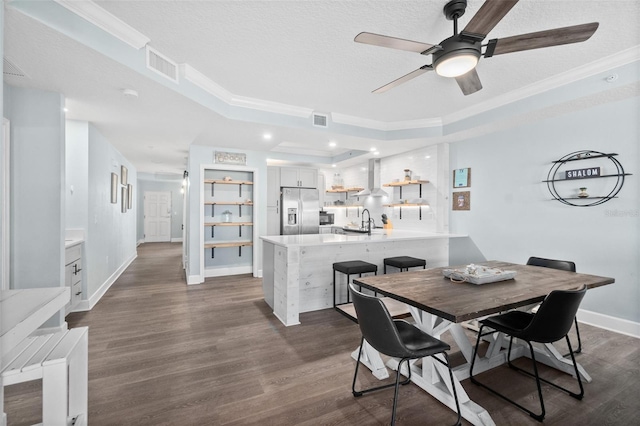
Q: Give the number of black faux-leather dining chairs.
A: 3